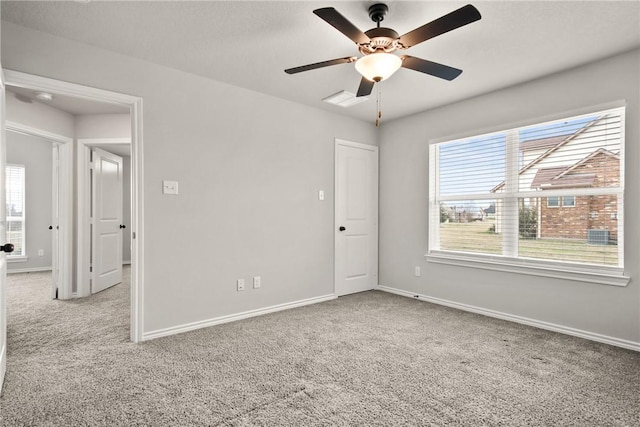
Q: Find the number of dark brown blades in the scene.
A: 5